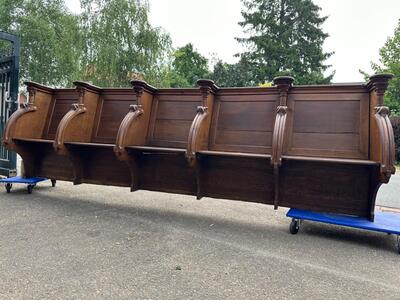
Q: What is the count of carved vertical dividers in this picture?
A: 6